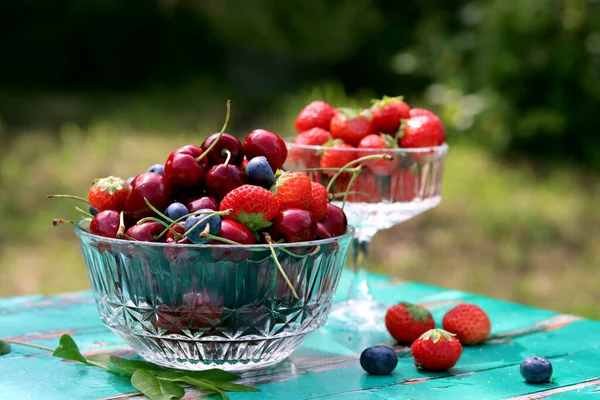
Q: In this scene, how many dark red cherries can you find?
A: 13